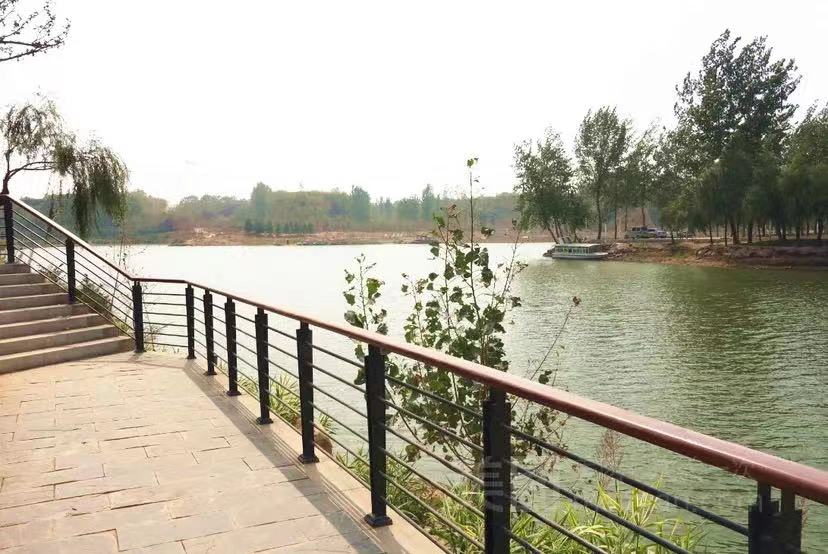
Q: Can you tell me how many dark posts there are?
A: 11